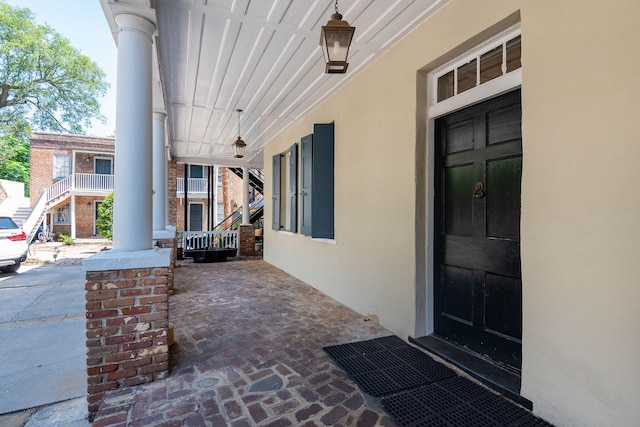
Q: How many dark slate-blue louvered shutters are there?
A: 4